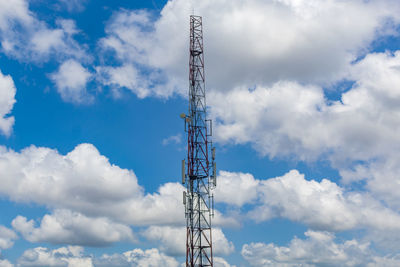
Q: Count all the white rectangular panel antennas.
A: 4